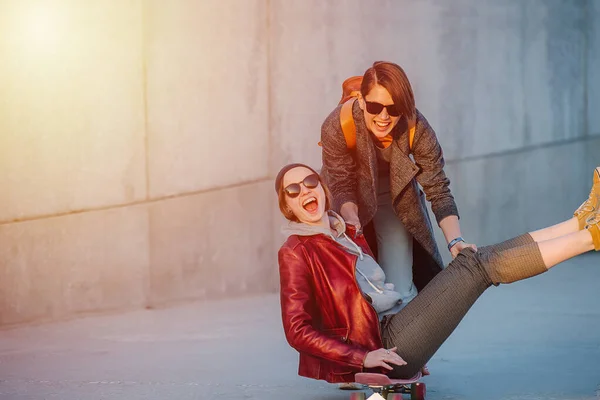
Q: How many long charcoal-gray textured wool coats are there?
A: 1